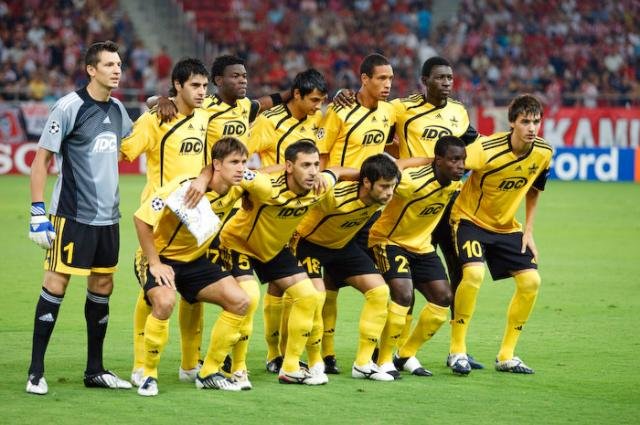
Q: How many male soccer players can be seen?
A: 11